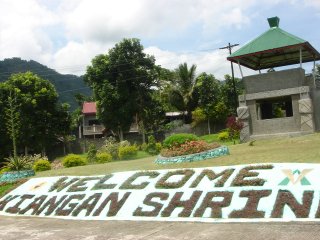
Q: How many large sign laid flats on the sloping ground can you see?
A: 1